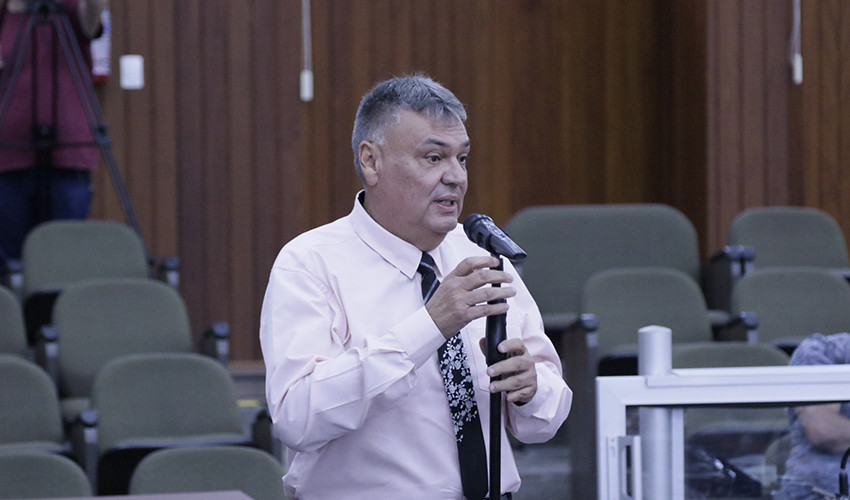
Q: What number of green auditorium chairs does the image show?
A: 12